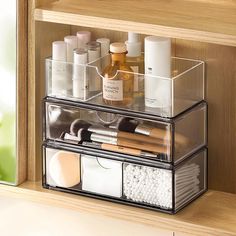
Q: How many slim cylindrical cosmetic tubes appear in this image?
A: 6